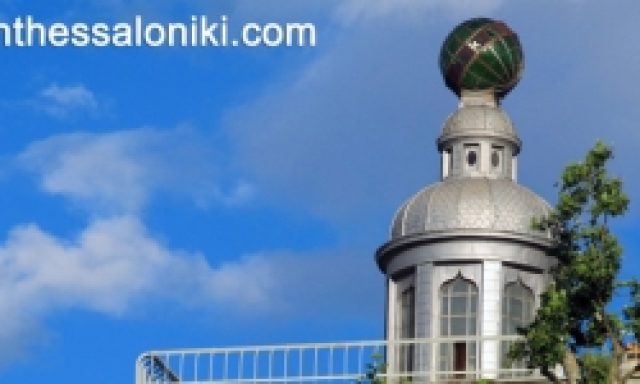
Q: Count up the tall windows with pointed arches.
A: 3